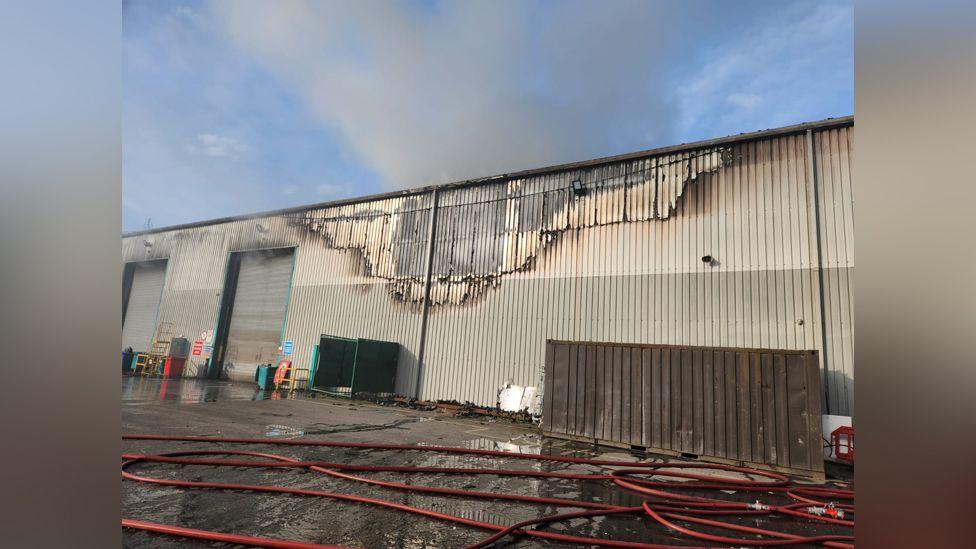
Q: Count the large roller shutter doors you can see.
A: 2